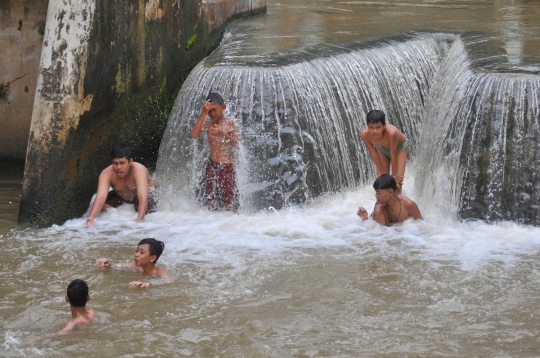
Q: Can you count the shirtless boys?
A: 6